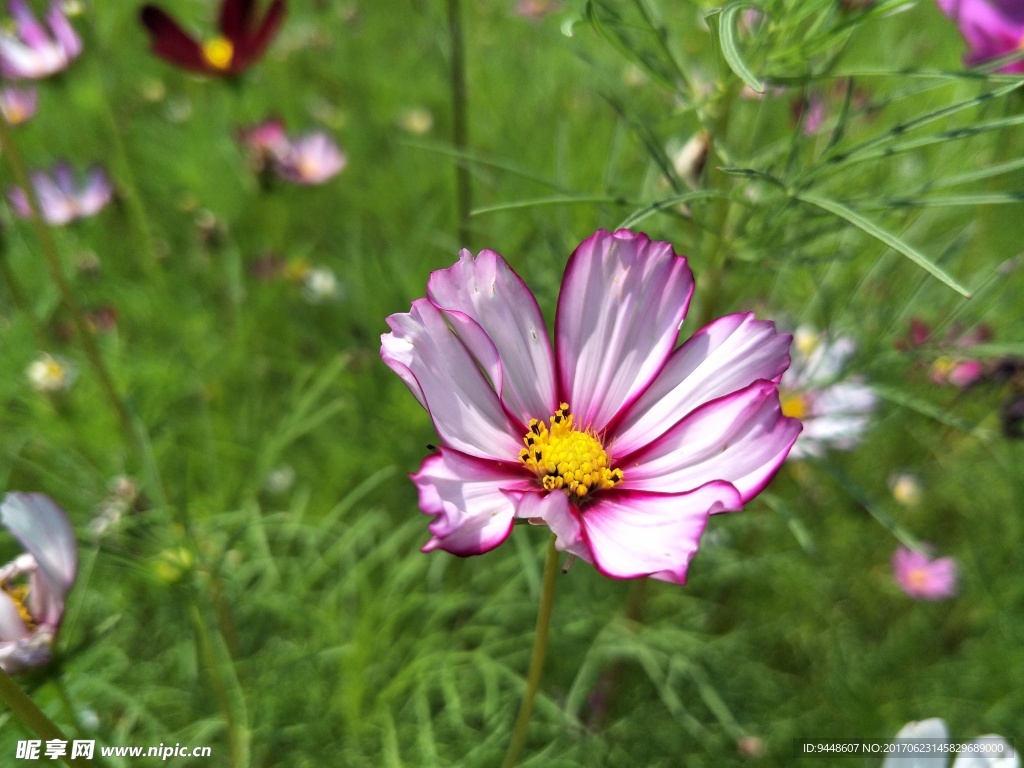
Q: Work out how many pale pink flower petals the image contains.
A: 8